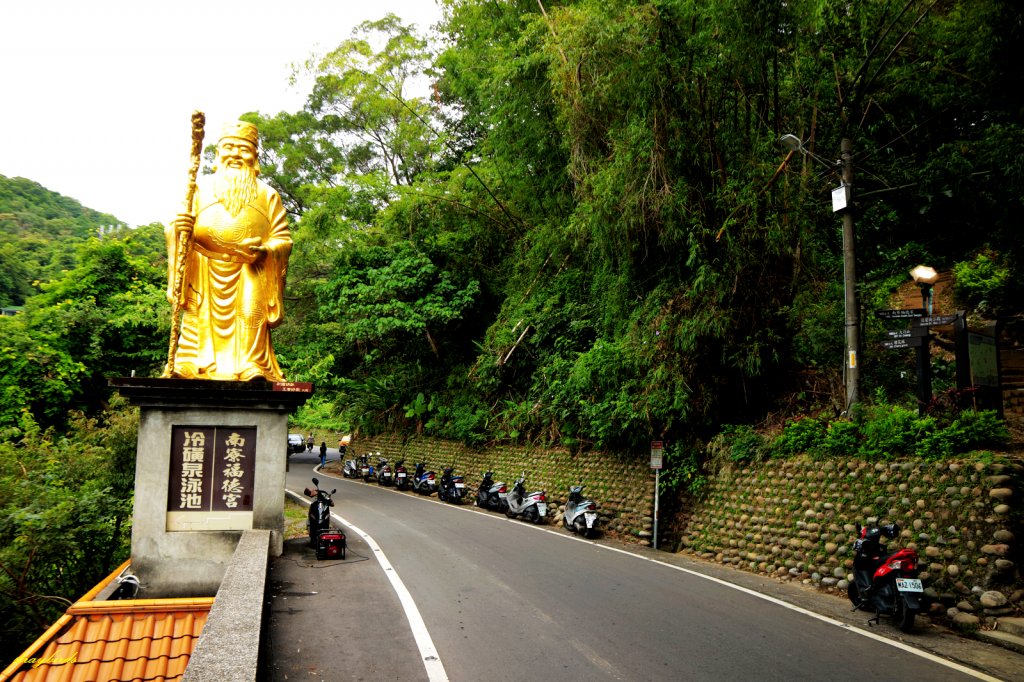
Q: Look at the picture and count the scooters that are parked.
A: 11